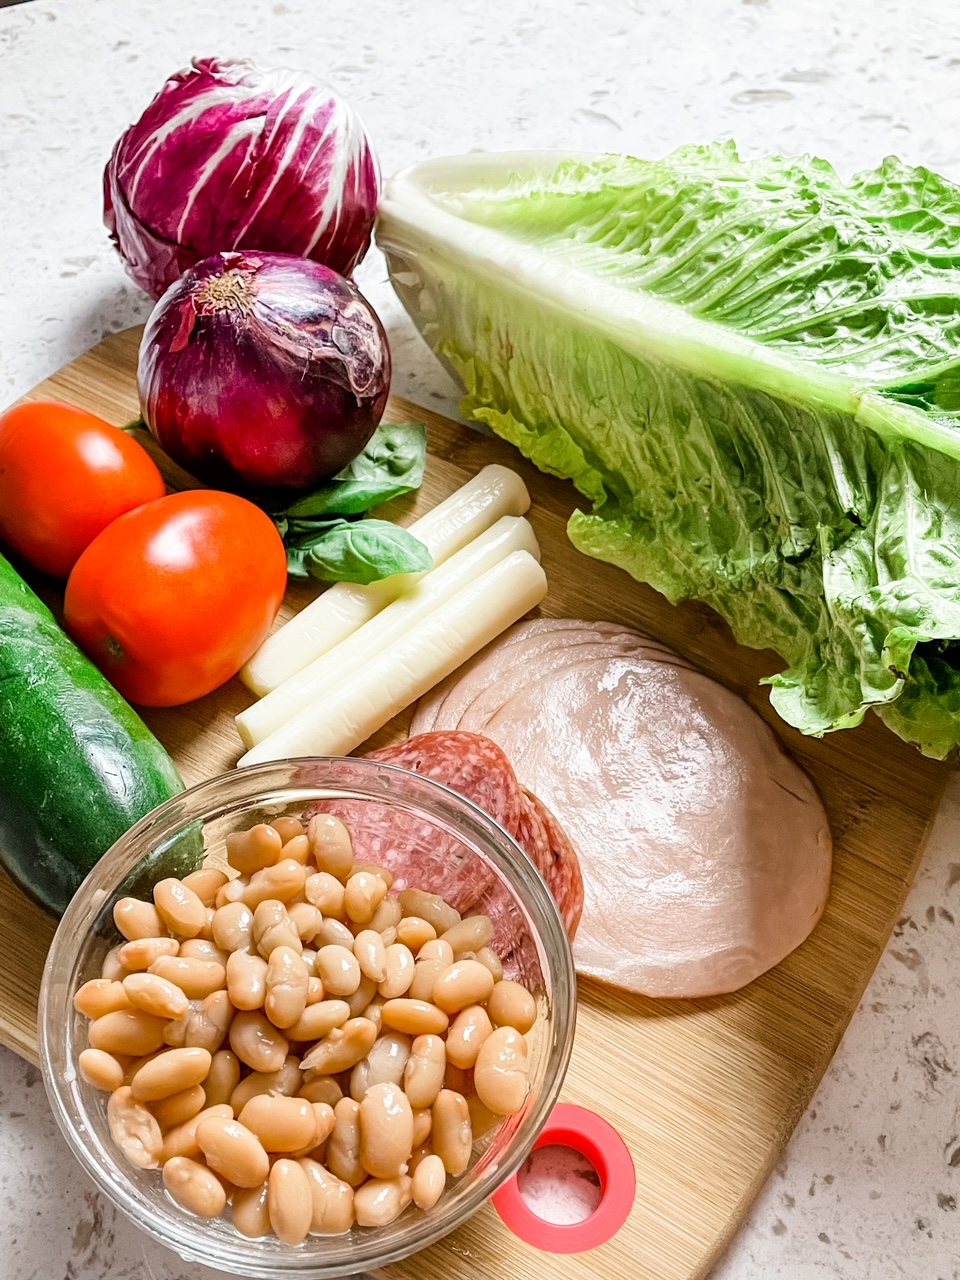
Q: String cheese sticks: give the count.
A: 3